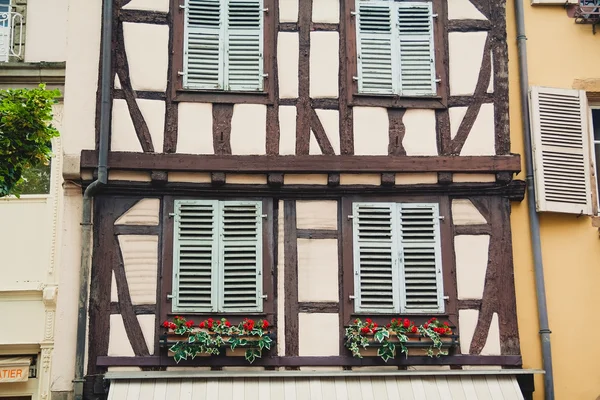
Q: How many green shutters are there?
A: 8